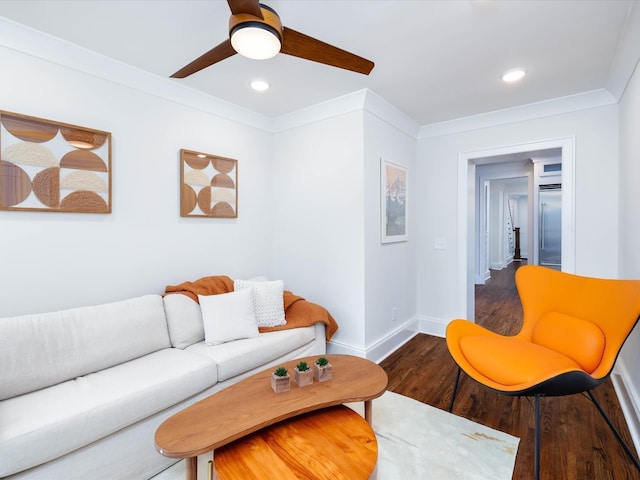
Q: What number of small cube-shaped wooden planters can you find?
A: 3